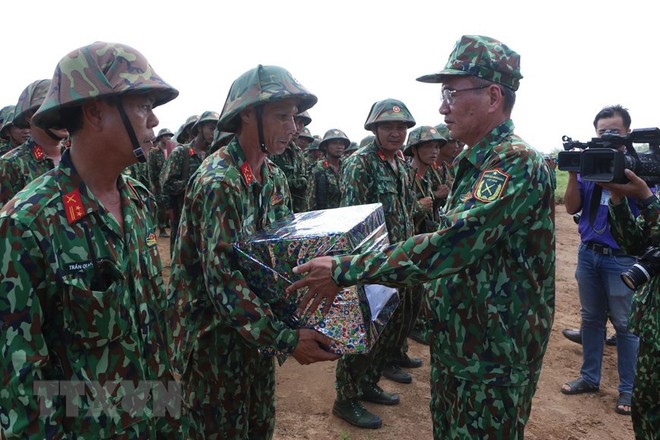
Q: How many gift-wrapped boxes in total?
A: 1